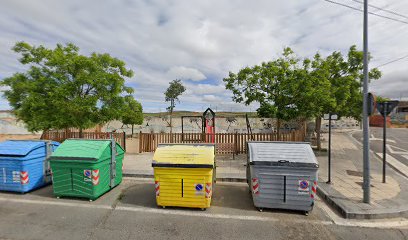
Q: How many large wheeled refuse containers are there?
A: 4